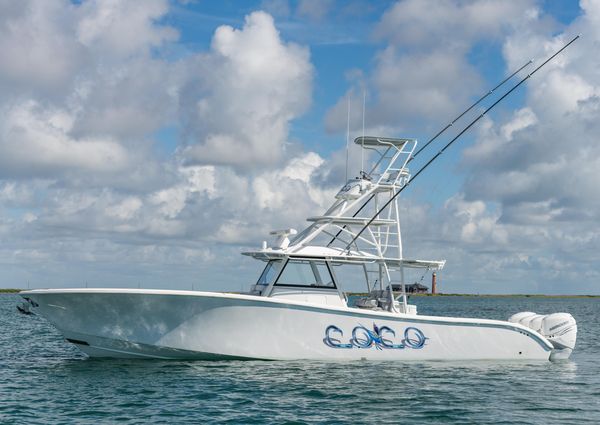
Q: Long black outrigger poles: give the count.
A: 2